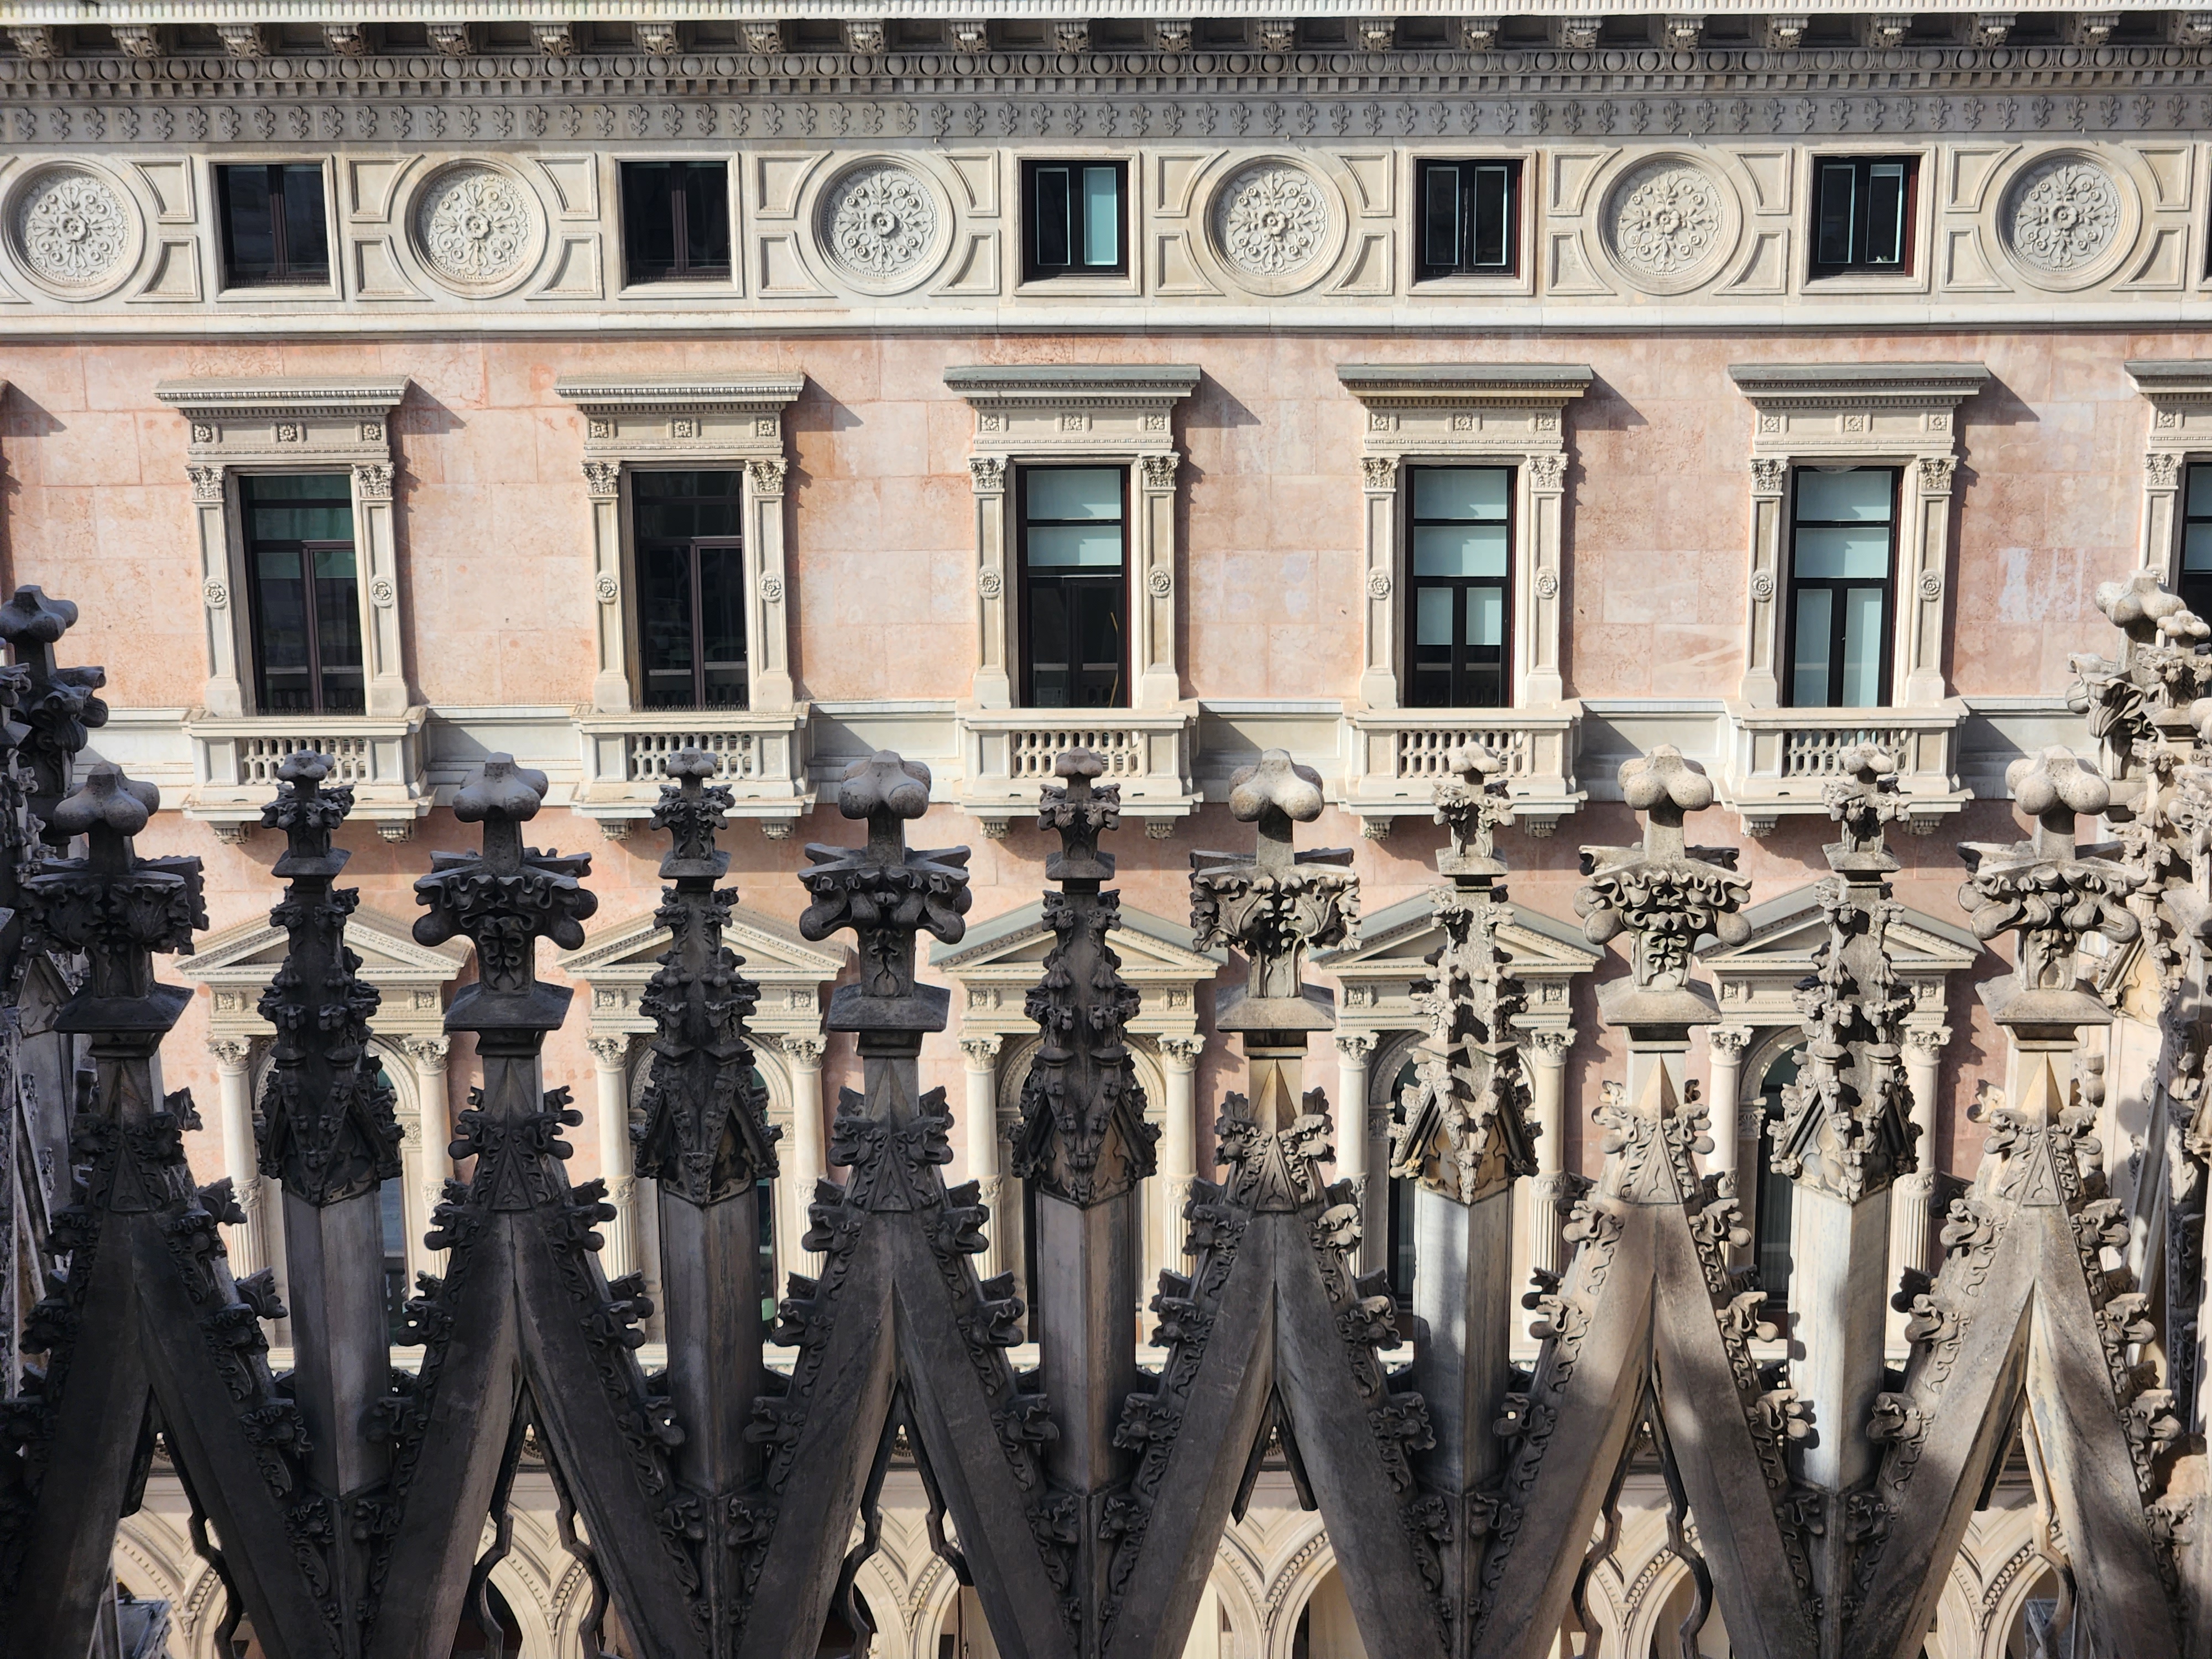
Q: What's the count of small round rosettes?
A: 10